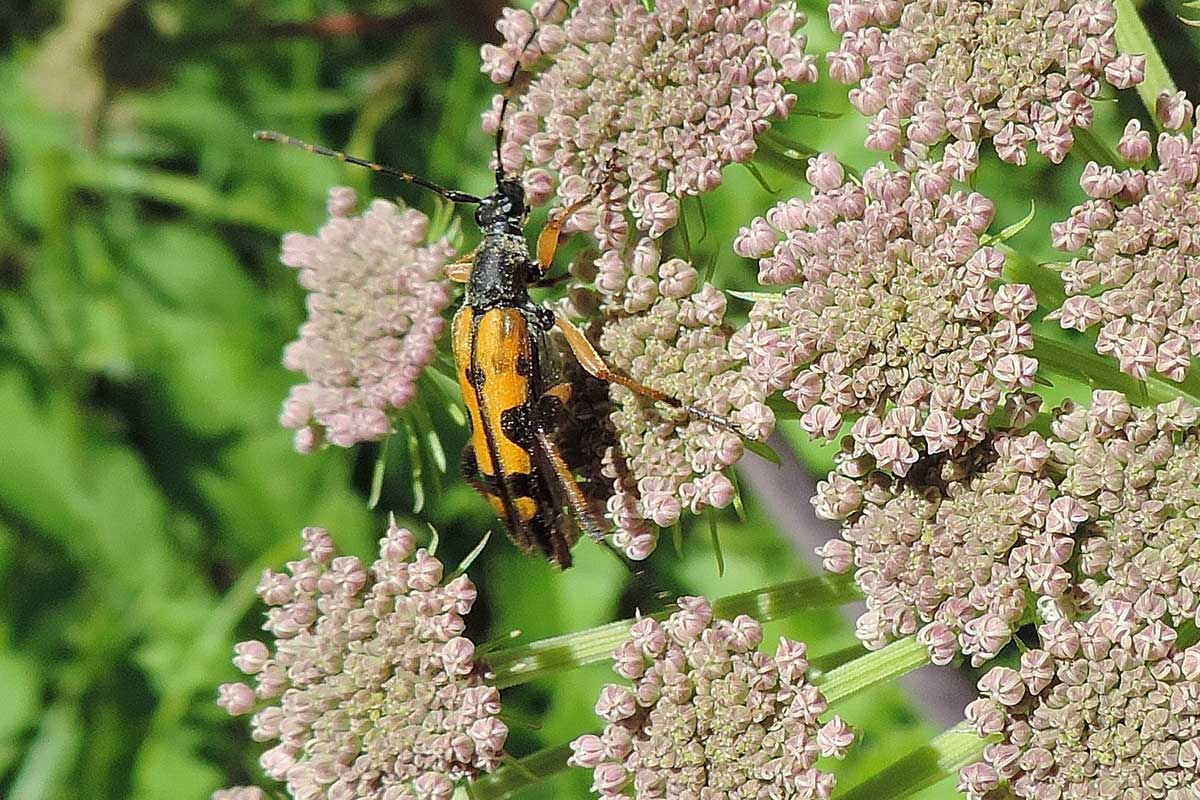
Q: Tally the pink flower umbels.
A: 11